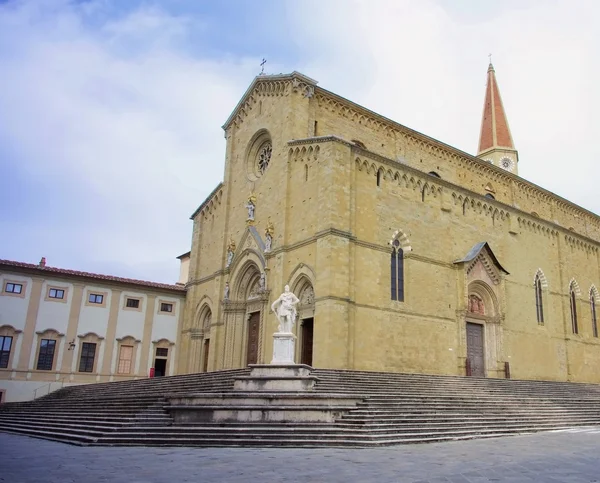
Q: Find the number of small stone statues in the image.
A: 5